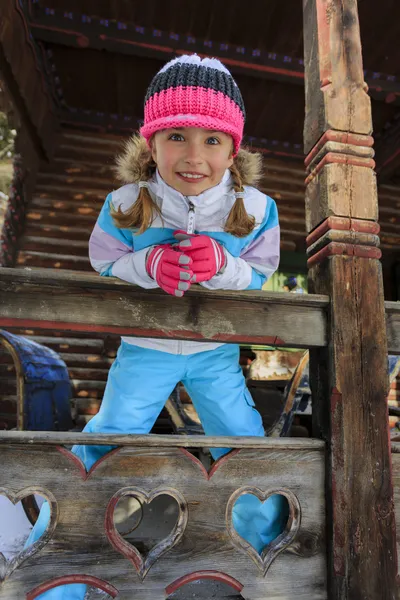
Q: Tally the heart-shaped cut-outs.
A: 3